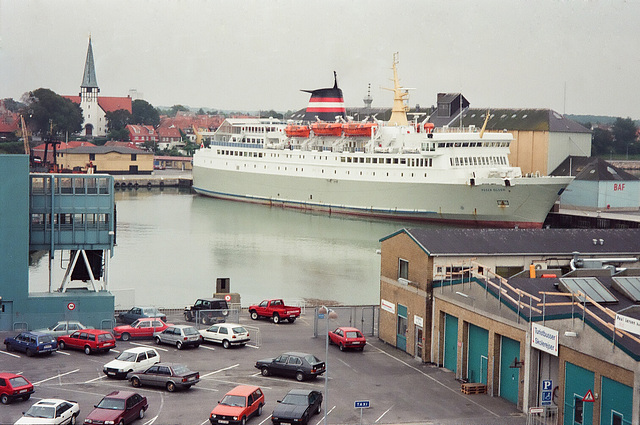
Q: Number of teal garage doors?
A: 5